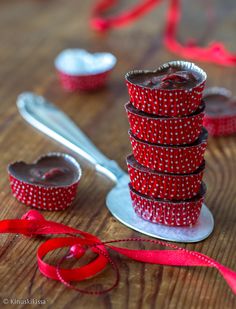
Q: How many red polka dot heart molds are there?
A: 8